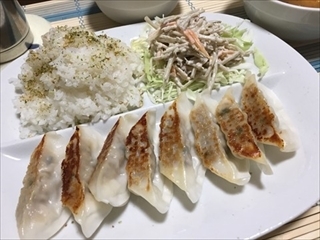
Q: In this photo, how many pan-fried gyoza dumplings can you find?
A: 8